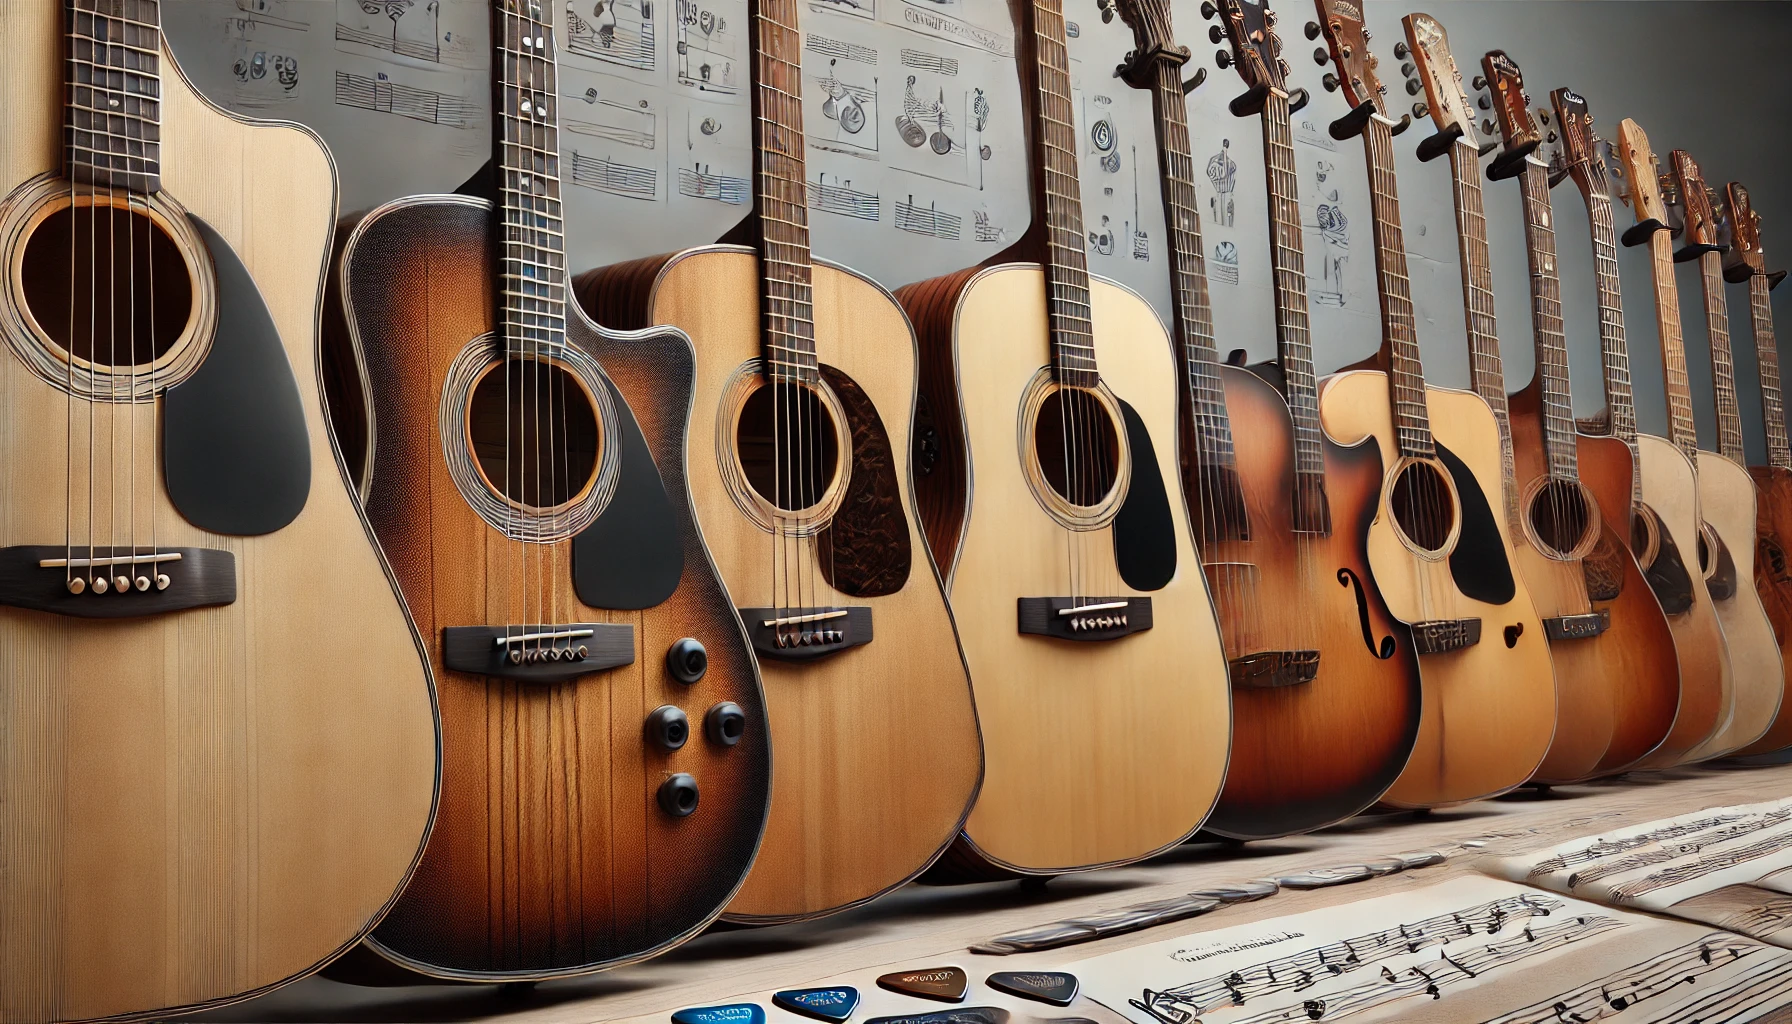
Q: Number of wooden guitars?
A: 13